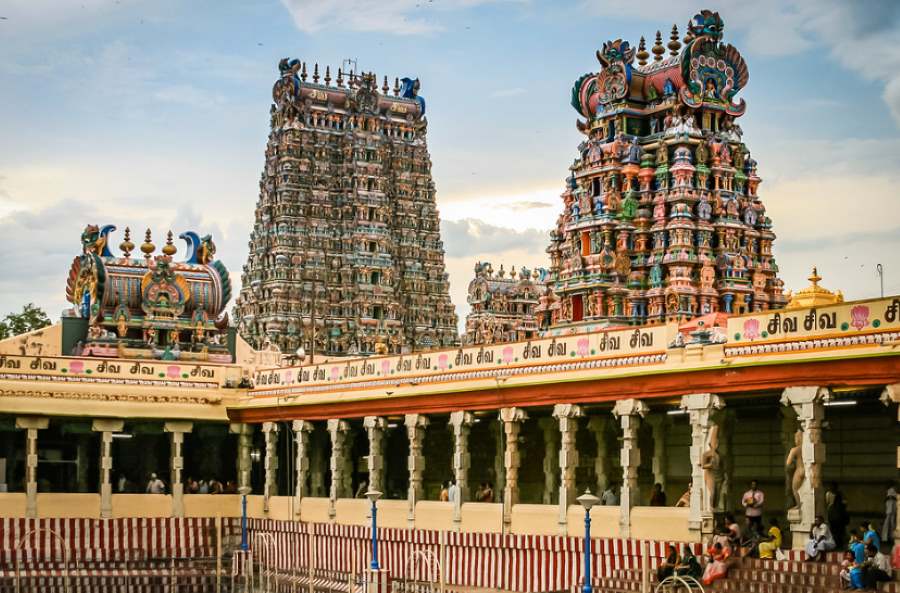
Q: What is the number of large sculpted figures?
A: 2